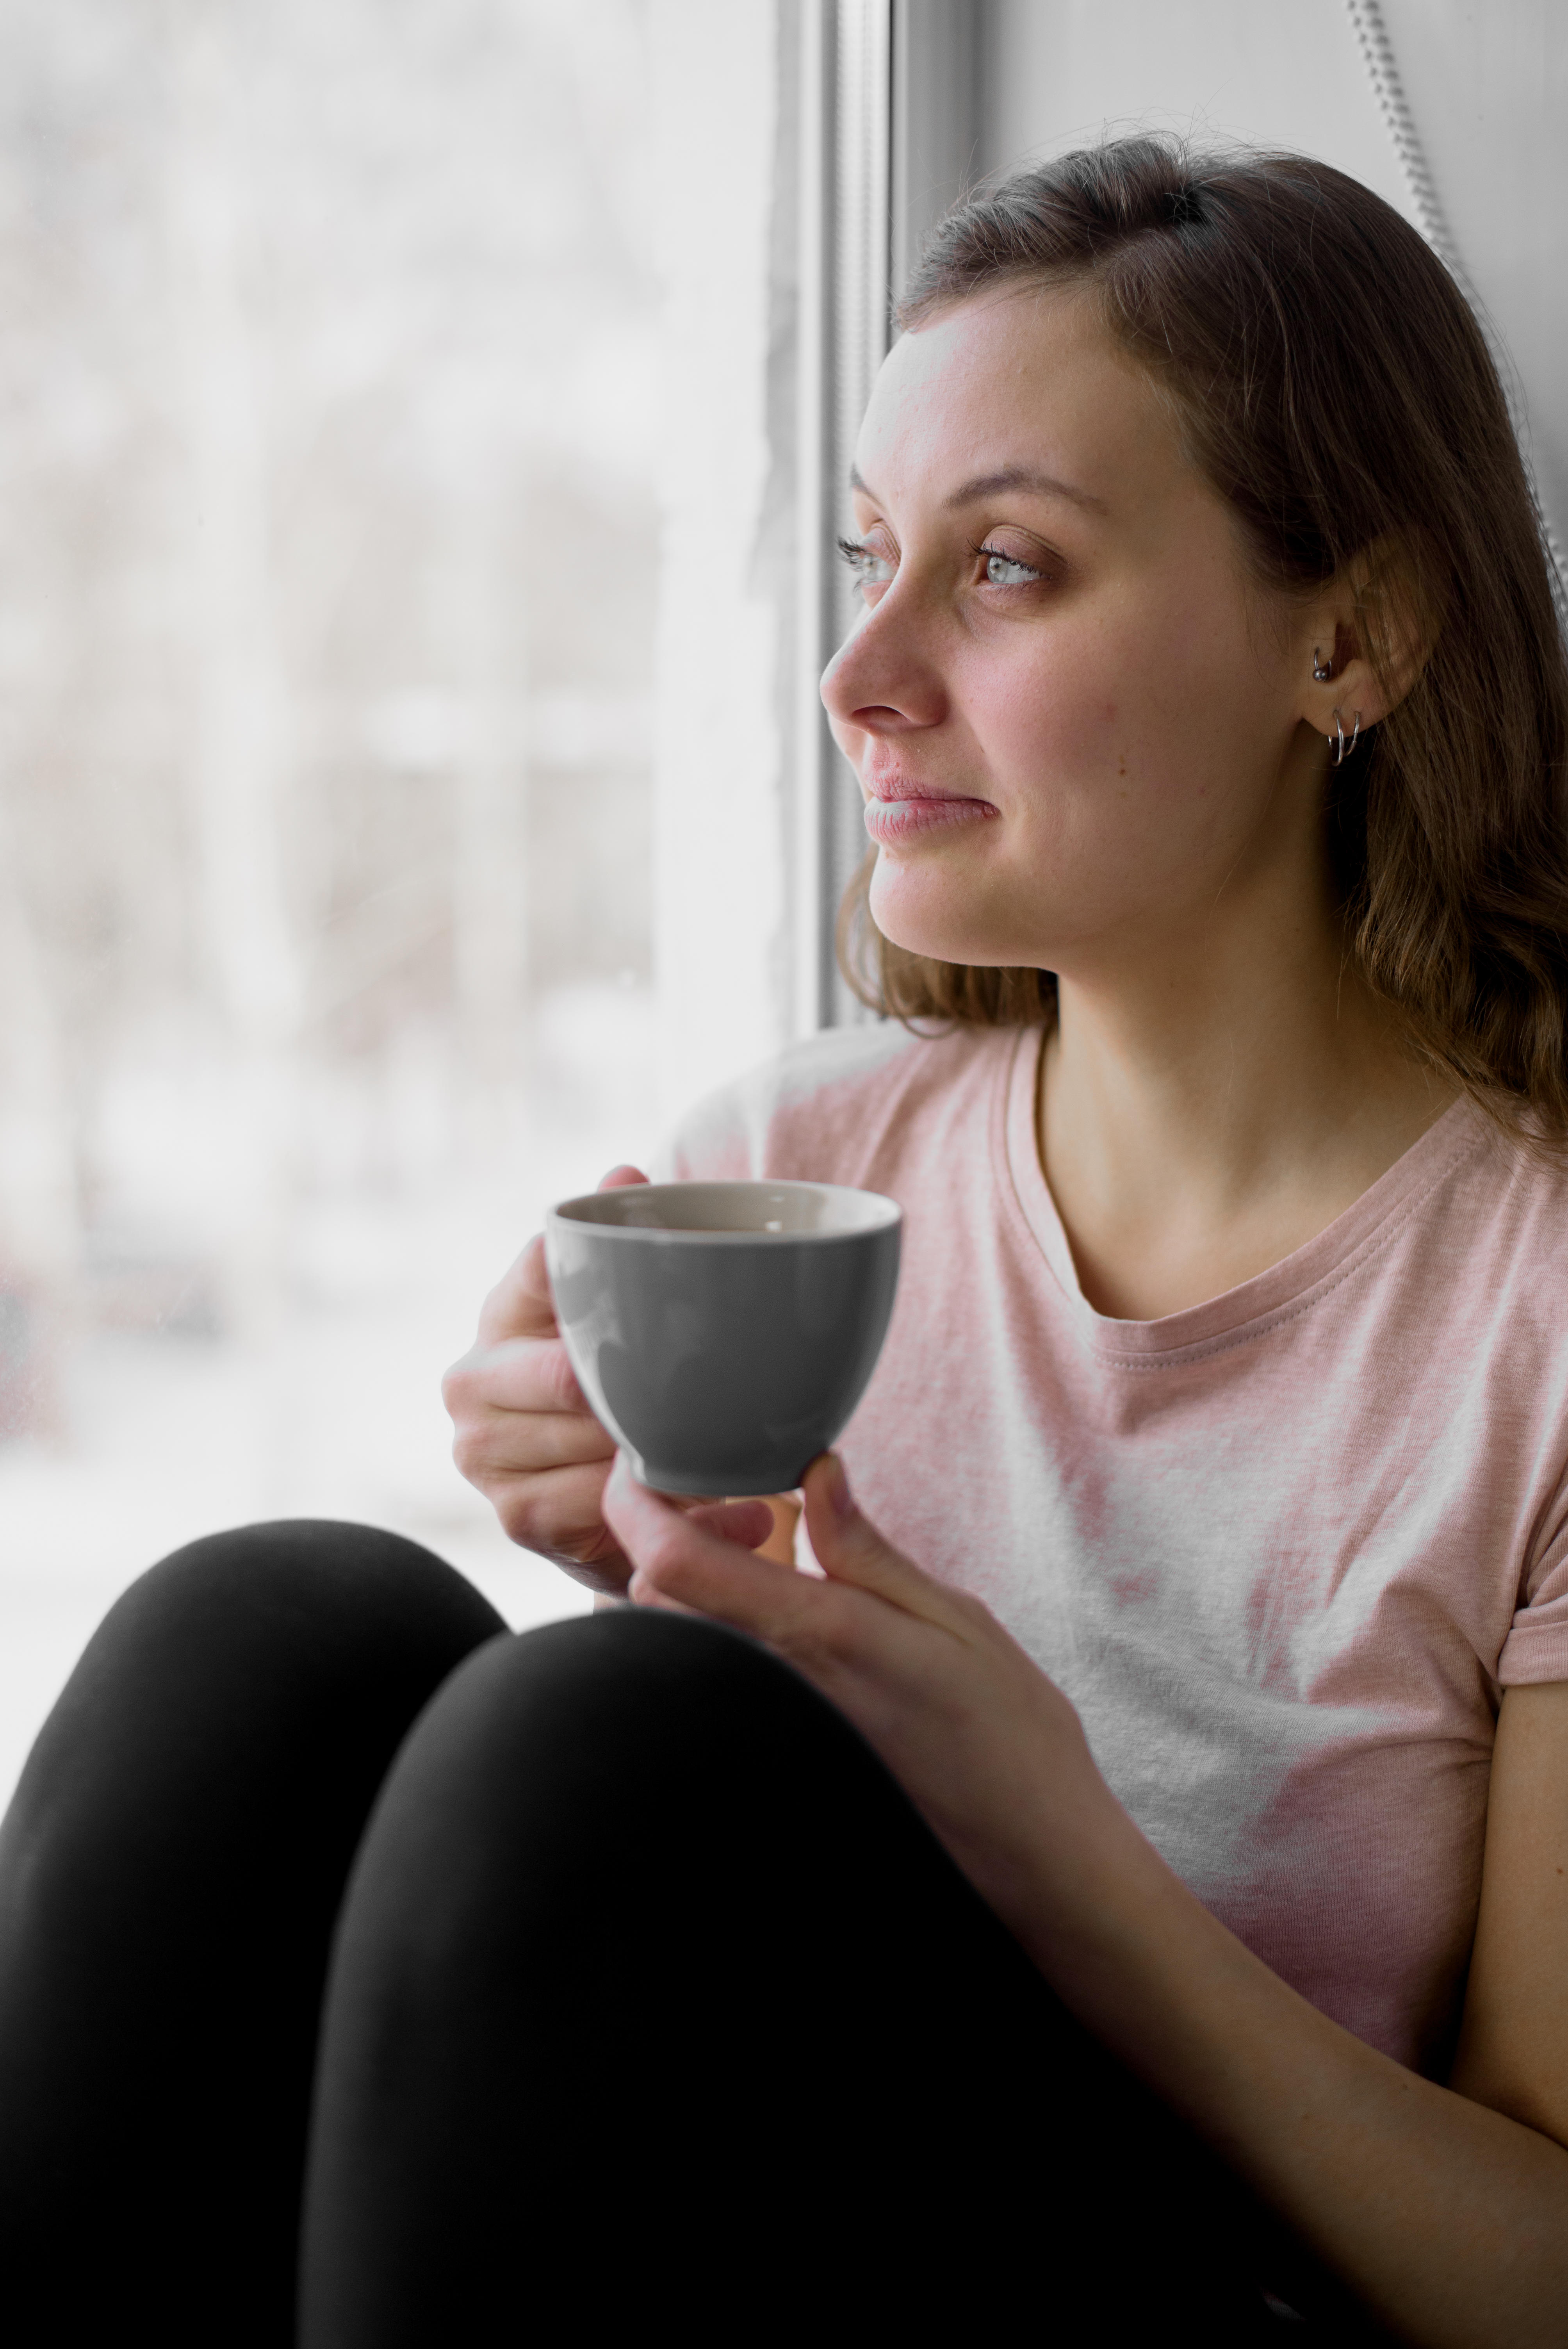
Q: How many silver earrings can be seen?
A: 3